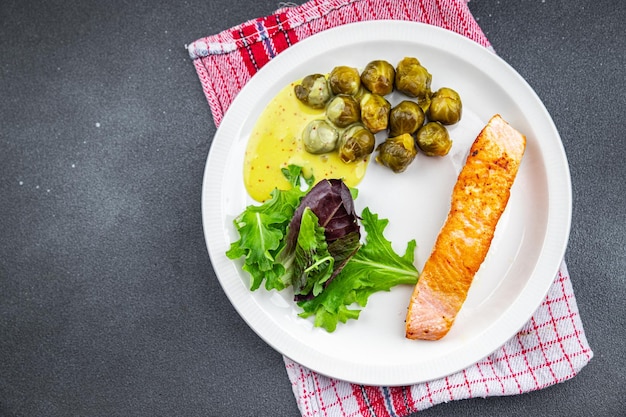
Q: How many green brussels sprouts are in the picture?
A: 12